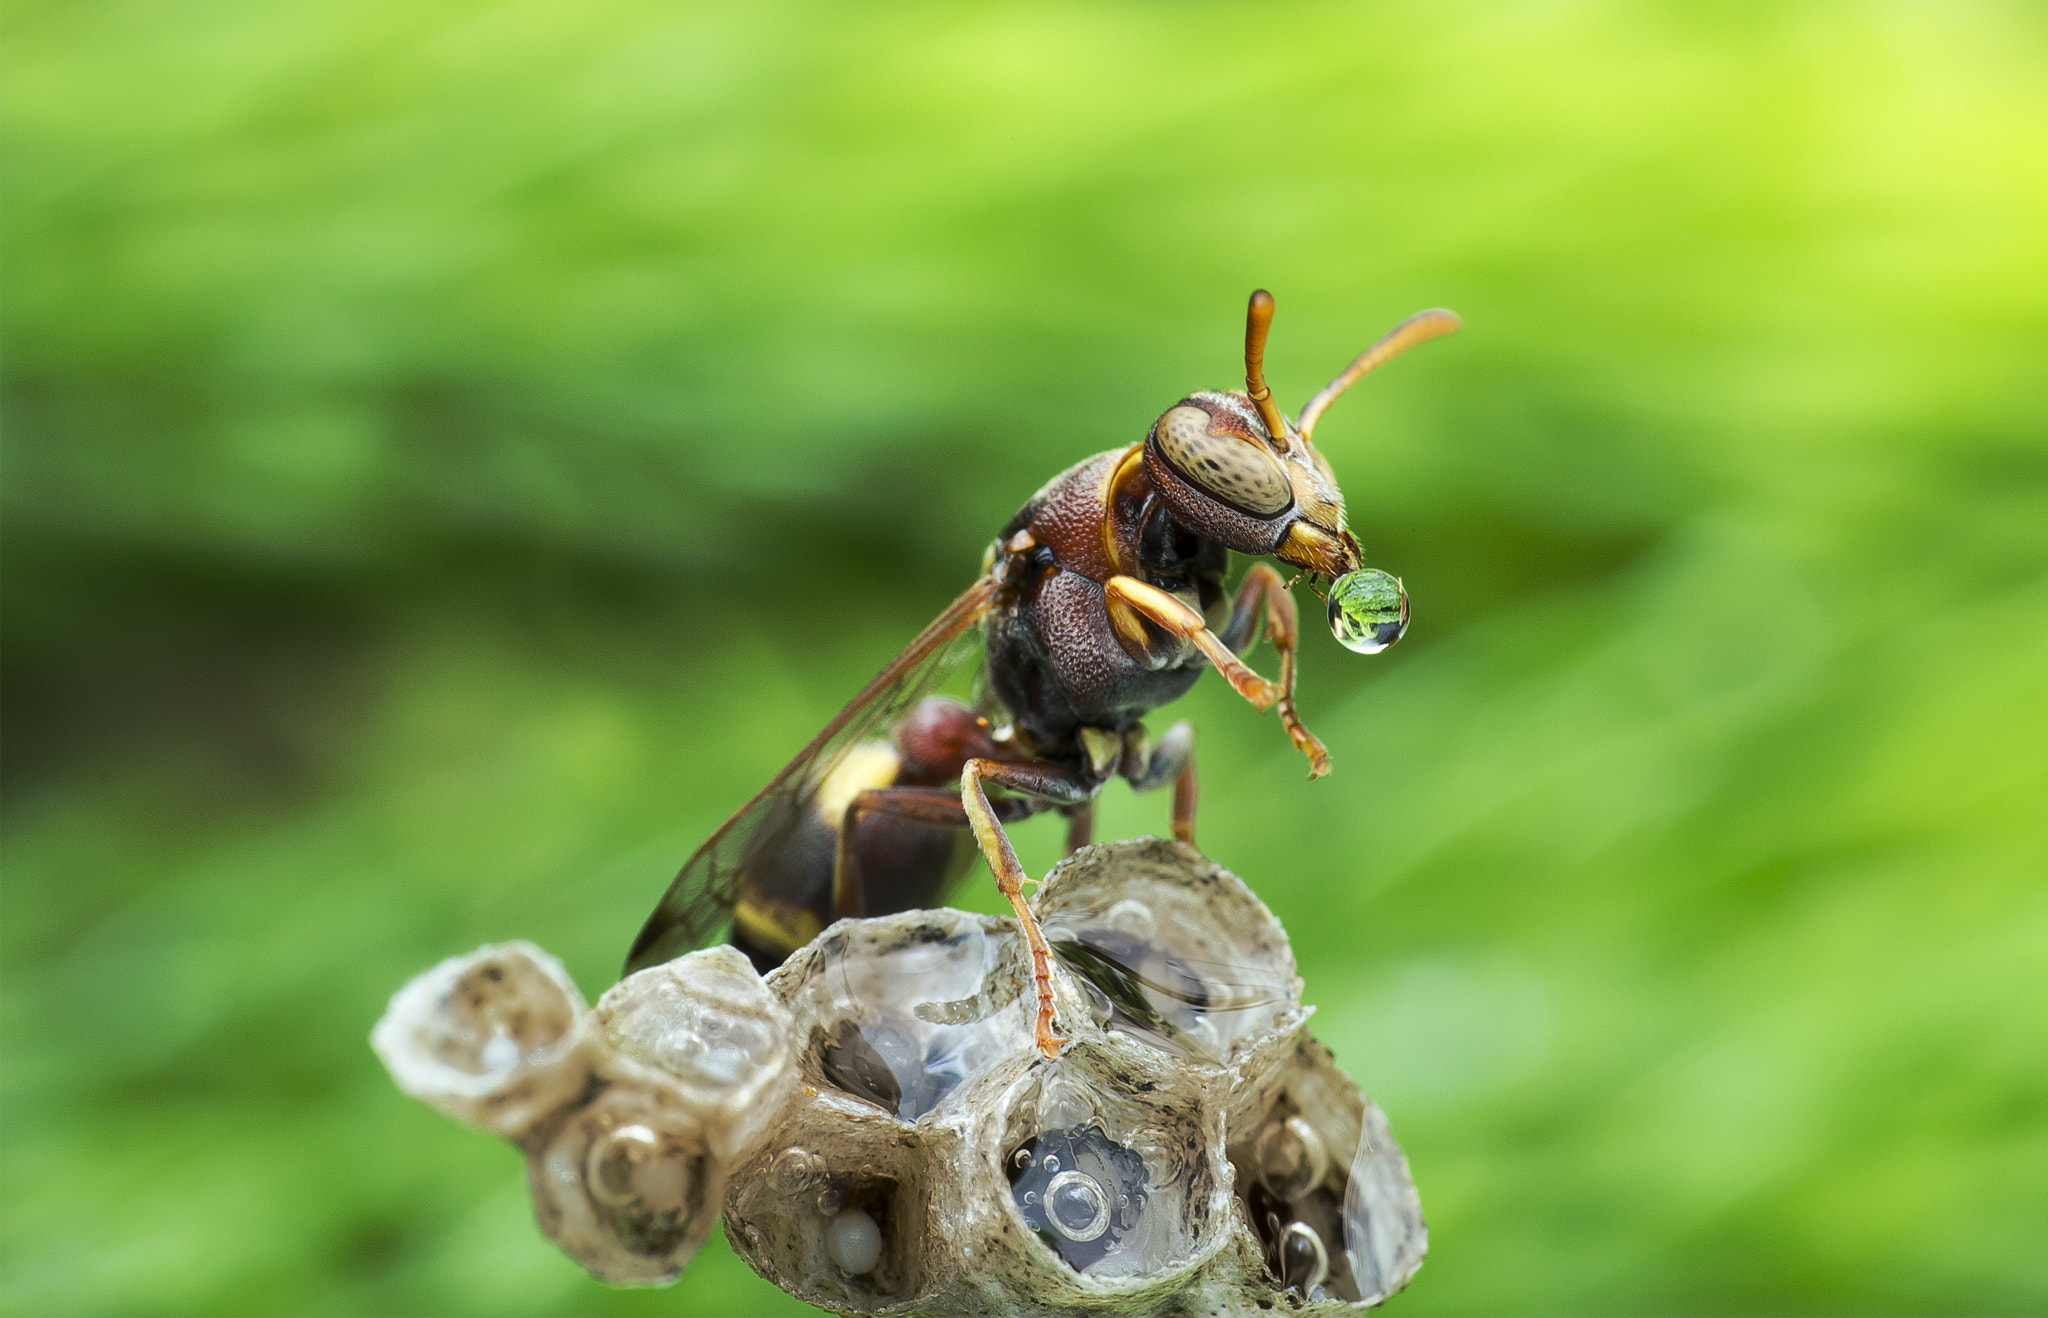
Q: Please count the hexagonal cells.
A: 8